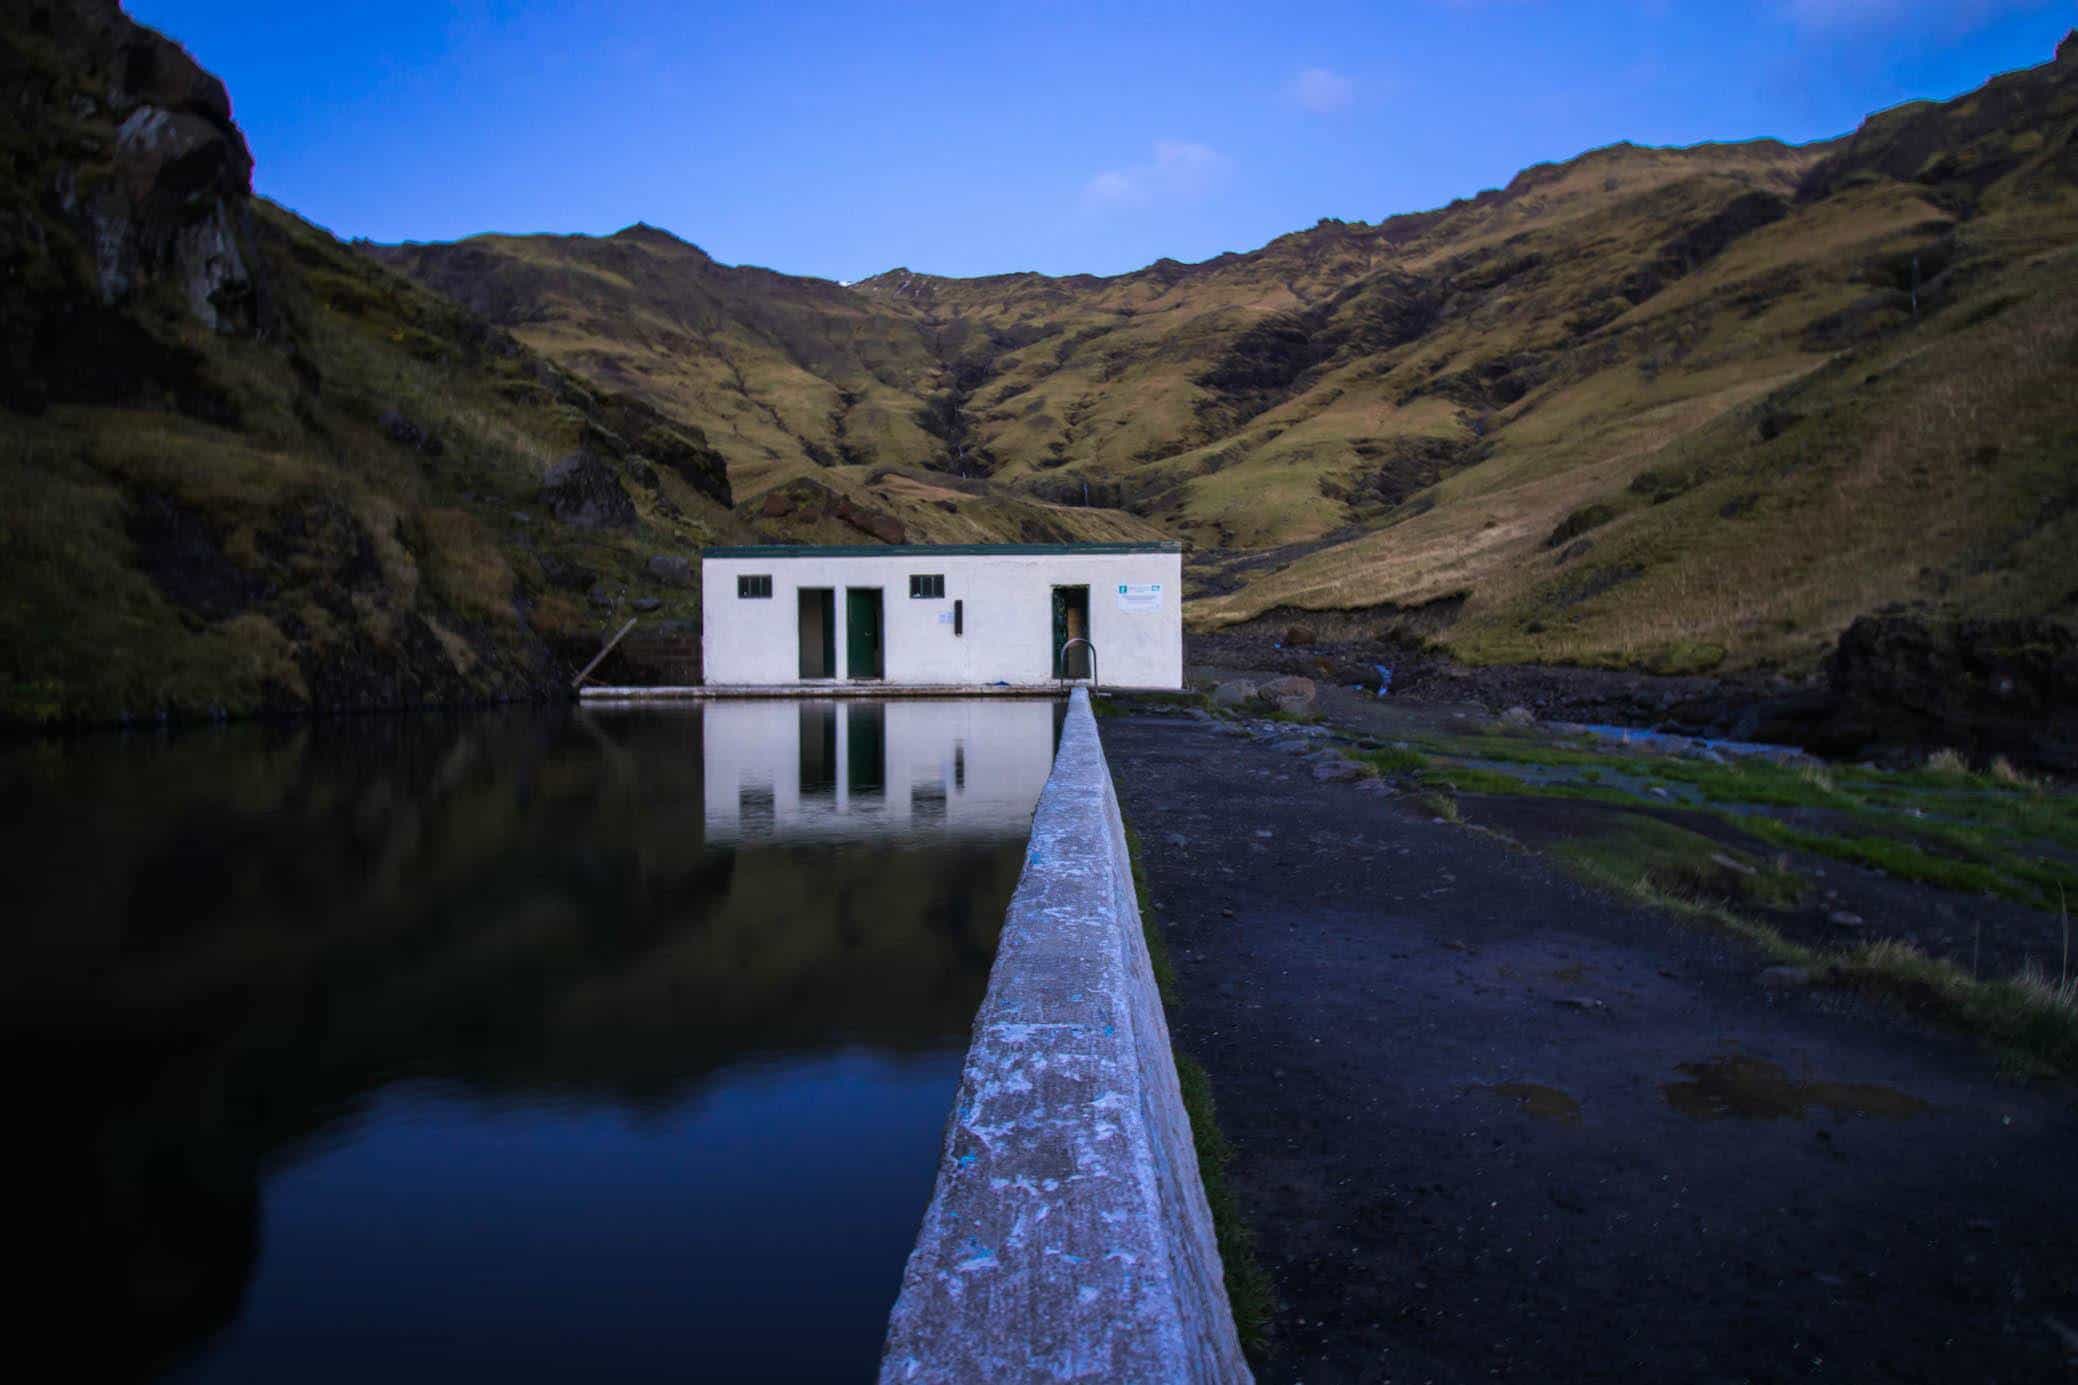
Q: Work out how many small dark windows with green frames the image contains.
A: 2